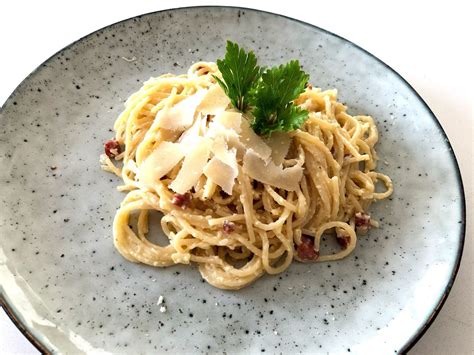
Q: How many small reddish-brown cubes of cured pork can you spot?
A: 6